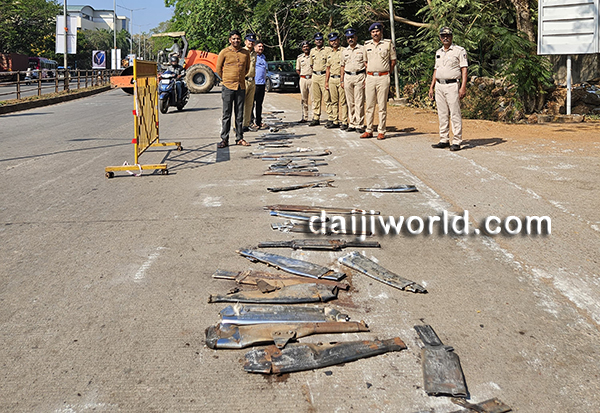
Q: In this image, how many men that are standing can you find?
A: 9